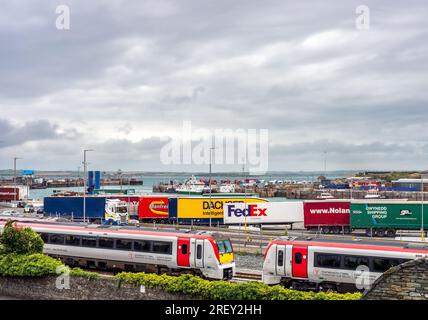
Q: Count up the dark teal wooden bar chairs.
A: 0